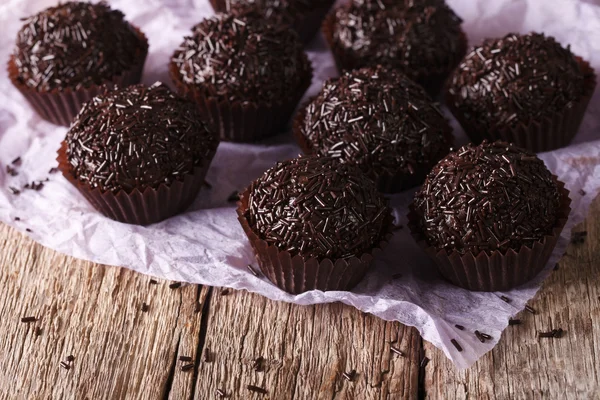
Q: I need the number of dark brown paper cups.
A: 9